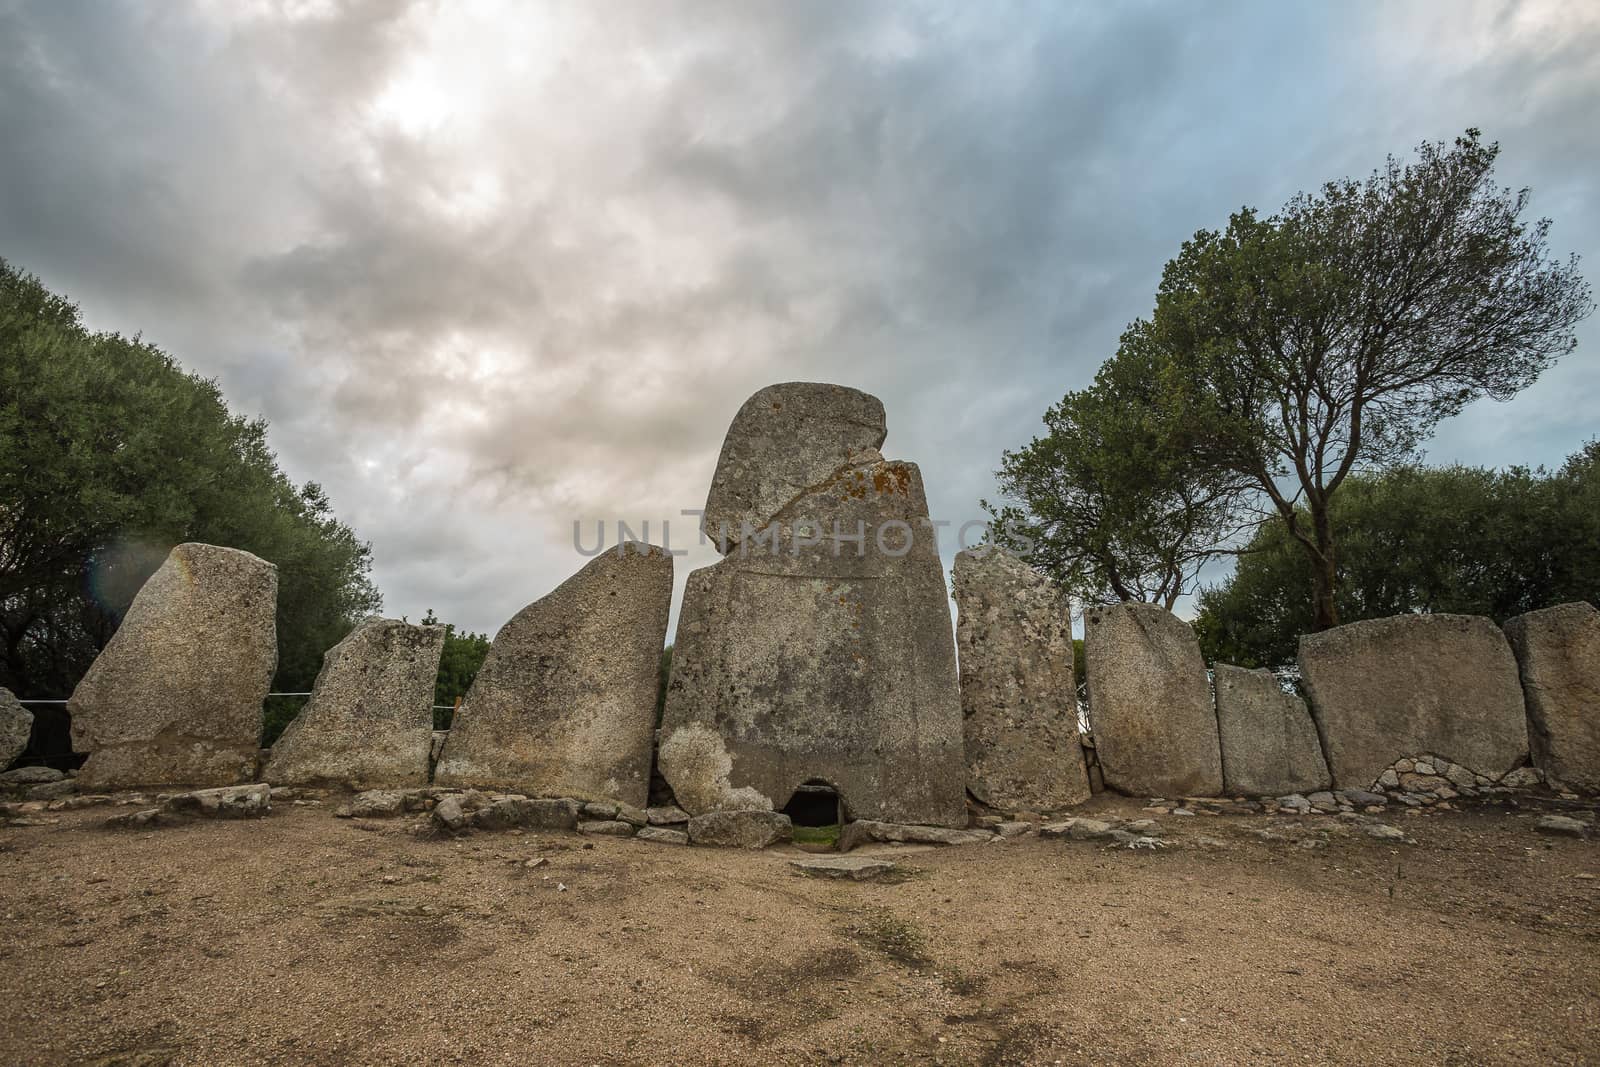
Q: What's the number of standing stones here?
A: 10